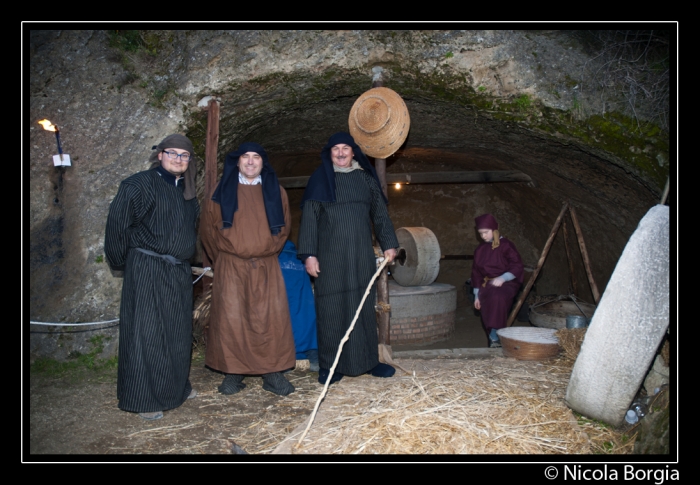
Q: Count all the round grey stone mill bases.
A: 1